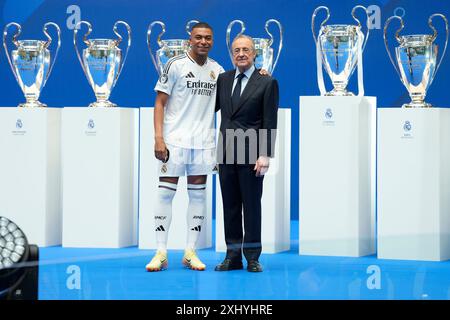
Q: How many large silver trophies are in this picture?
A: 6